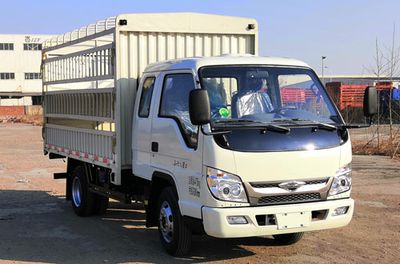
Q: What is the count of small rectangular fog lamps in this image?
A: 2